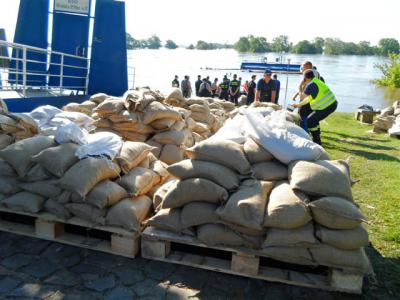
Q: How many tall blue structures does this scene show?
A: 3